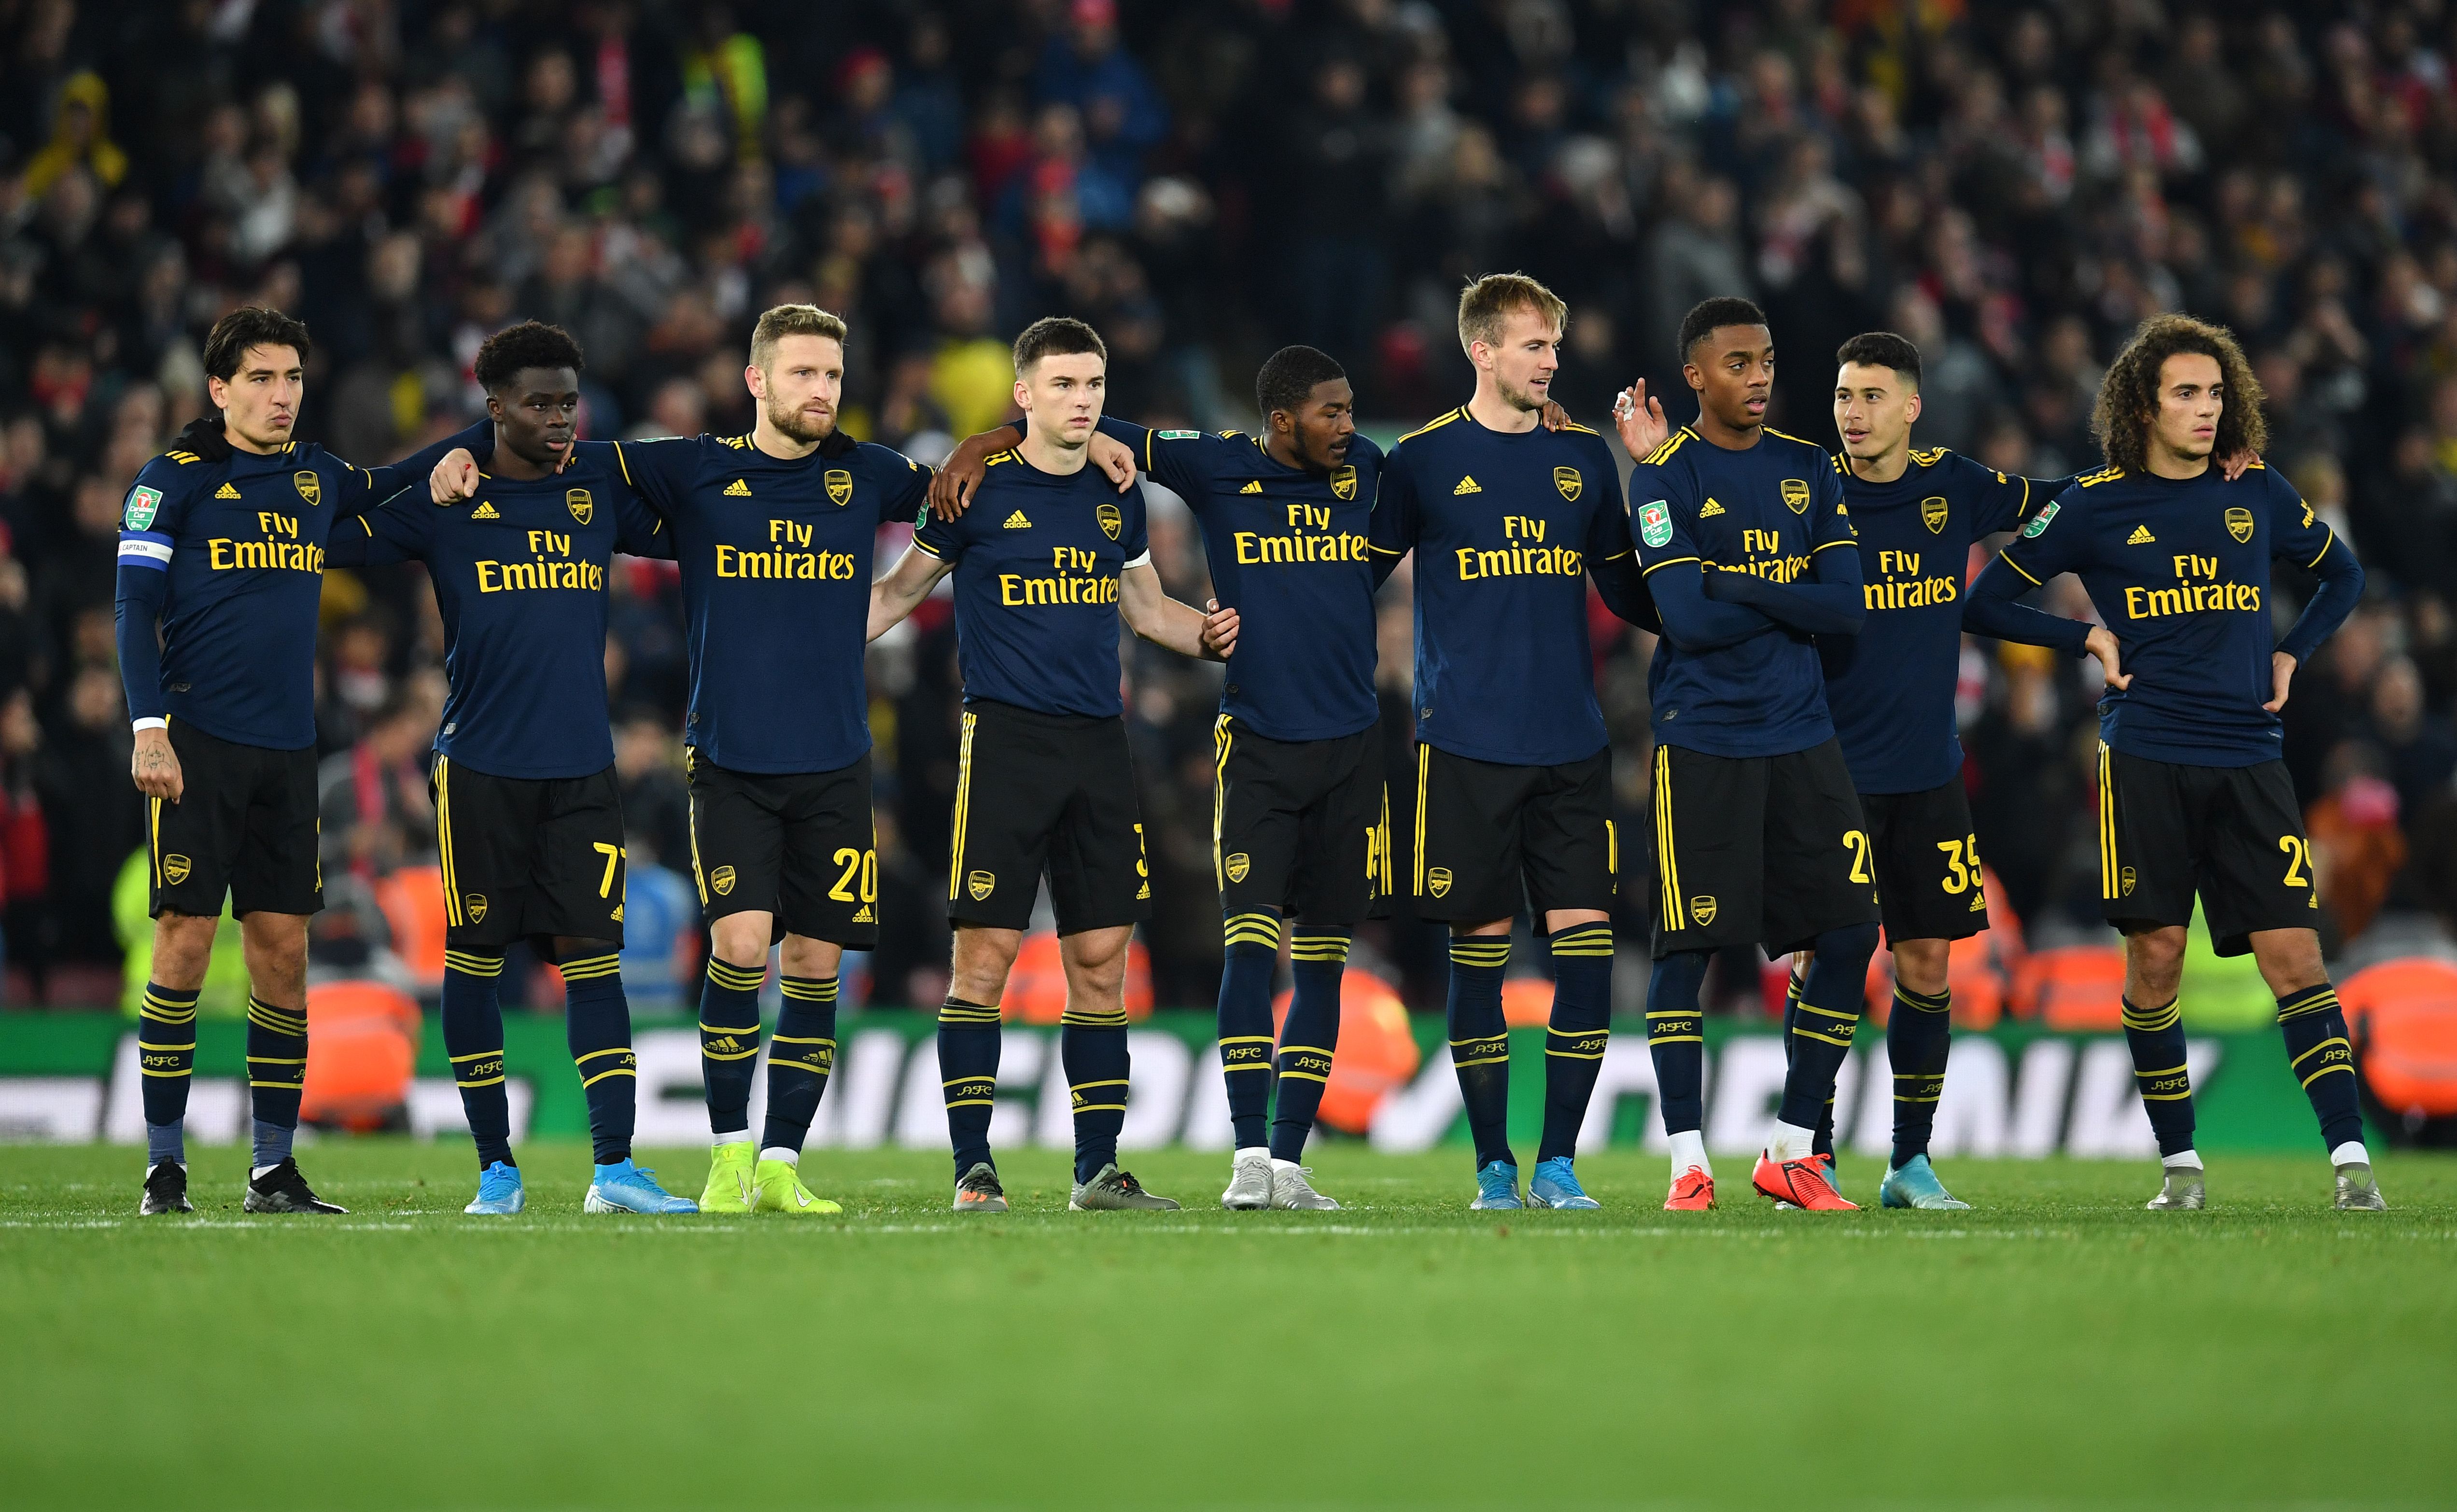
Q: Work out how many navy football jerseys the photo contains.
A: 9